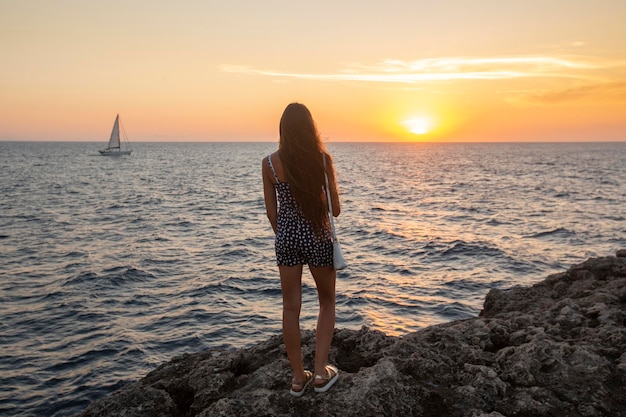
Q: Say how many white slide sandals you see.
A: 2